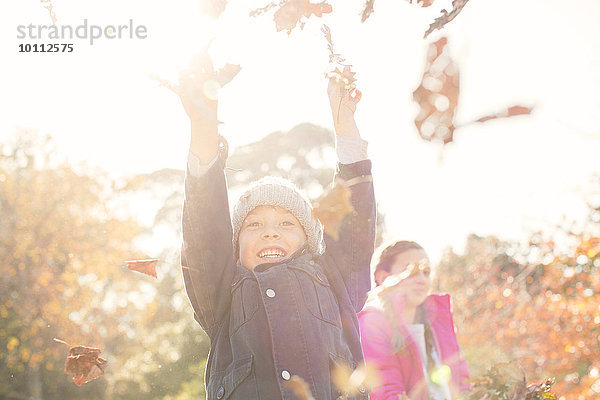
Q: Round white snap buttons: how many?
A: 2